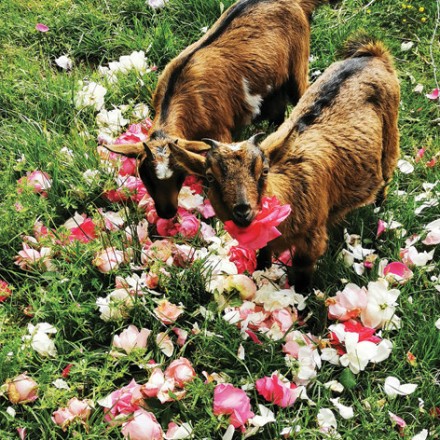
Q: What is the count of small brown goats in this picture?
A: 2